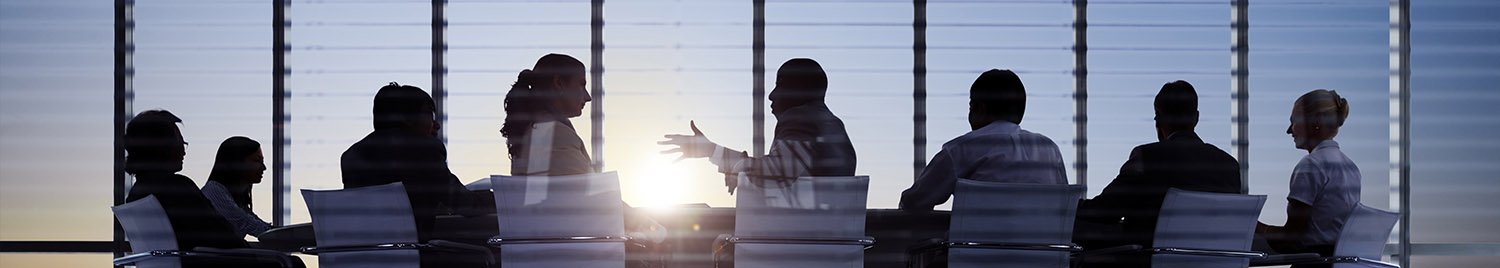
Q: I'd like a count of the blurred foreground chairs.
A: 7